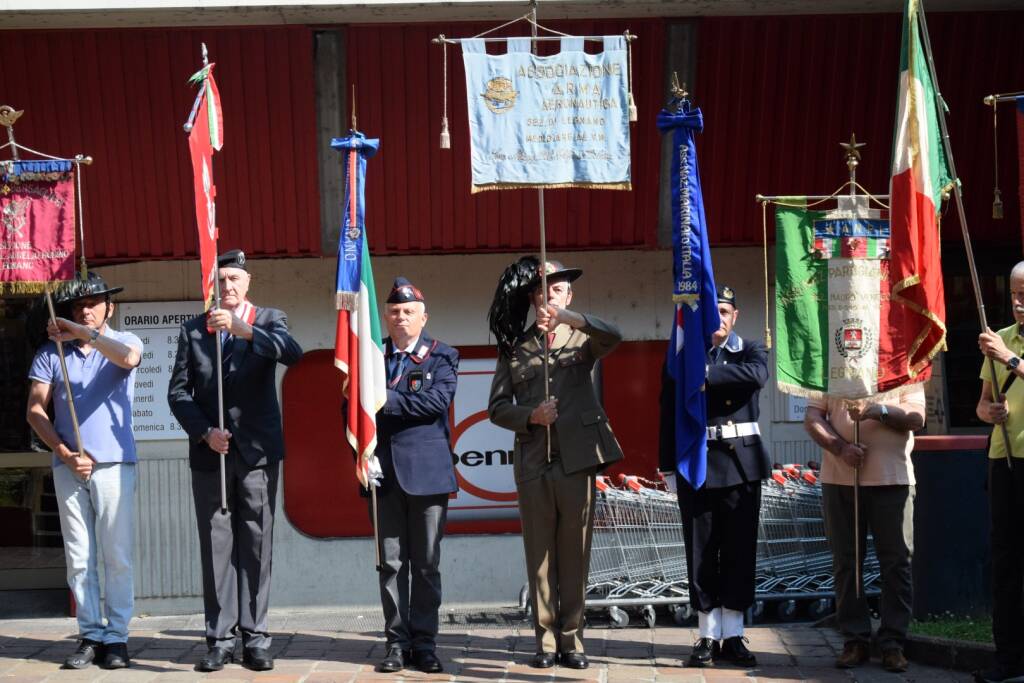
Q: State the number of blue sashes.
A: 2